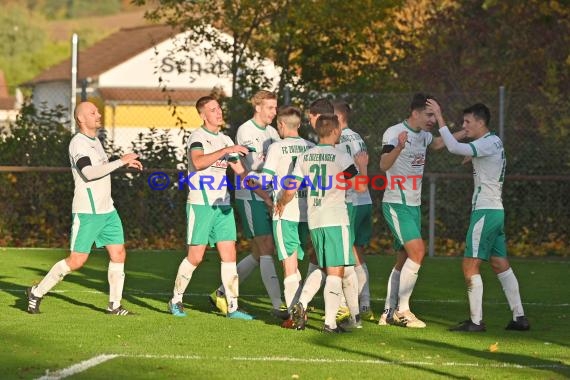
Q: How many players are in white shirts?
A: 9